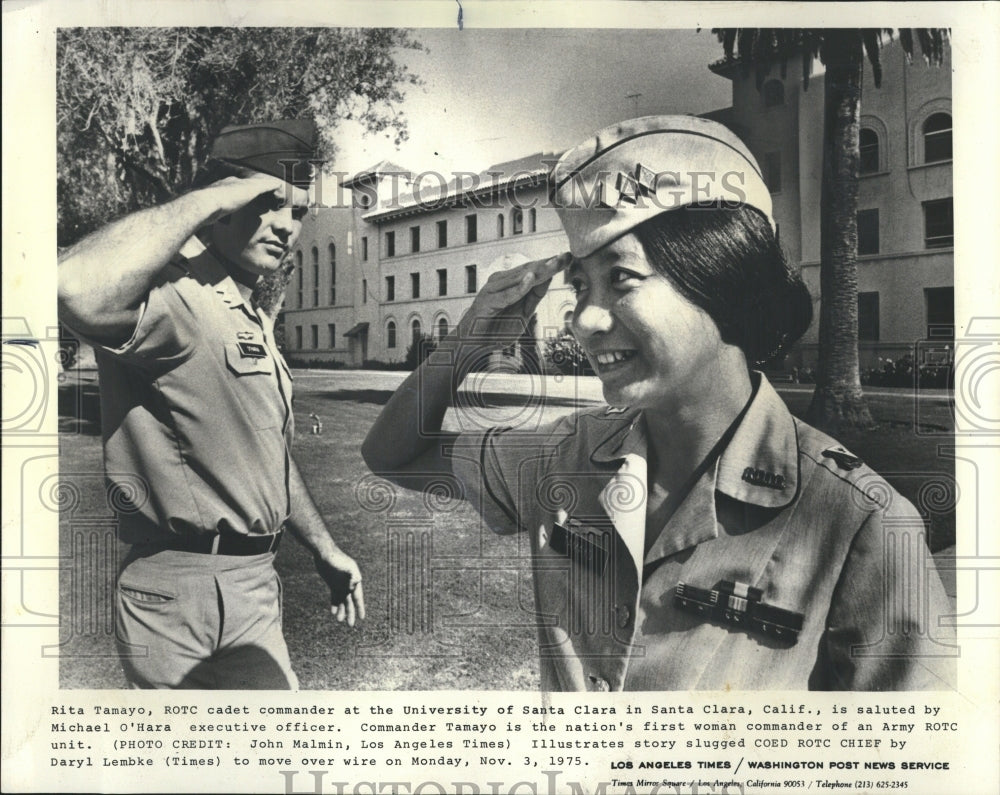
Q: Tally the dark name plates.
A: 2